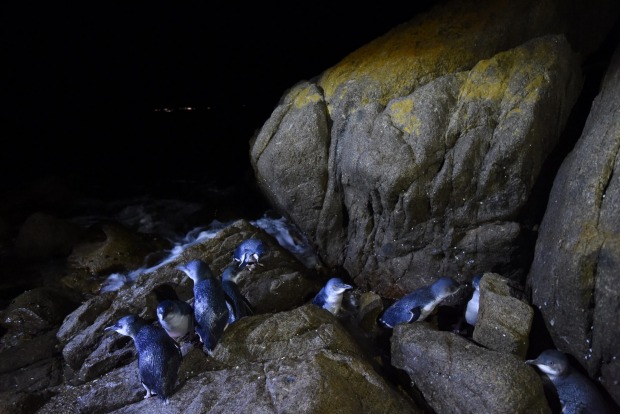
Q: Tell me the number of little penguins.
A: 9